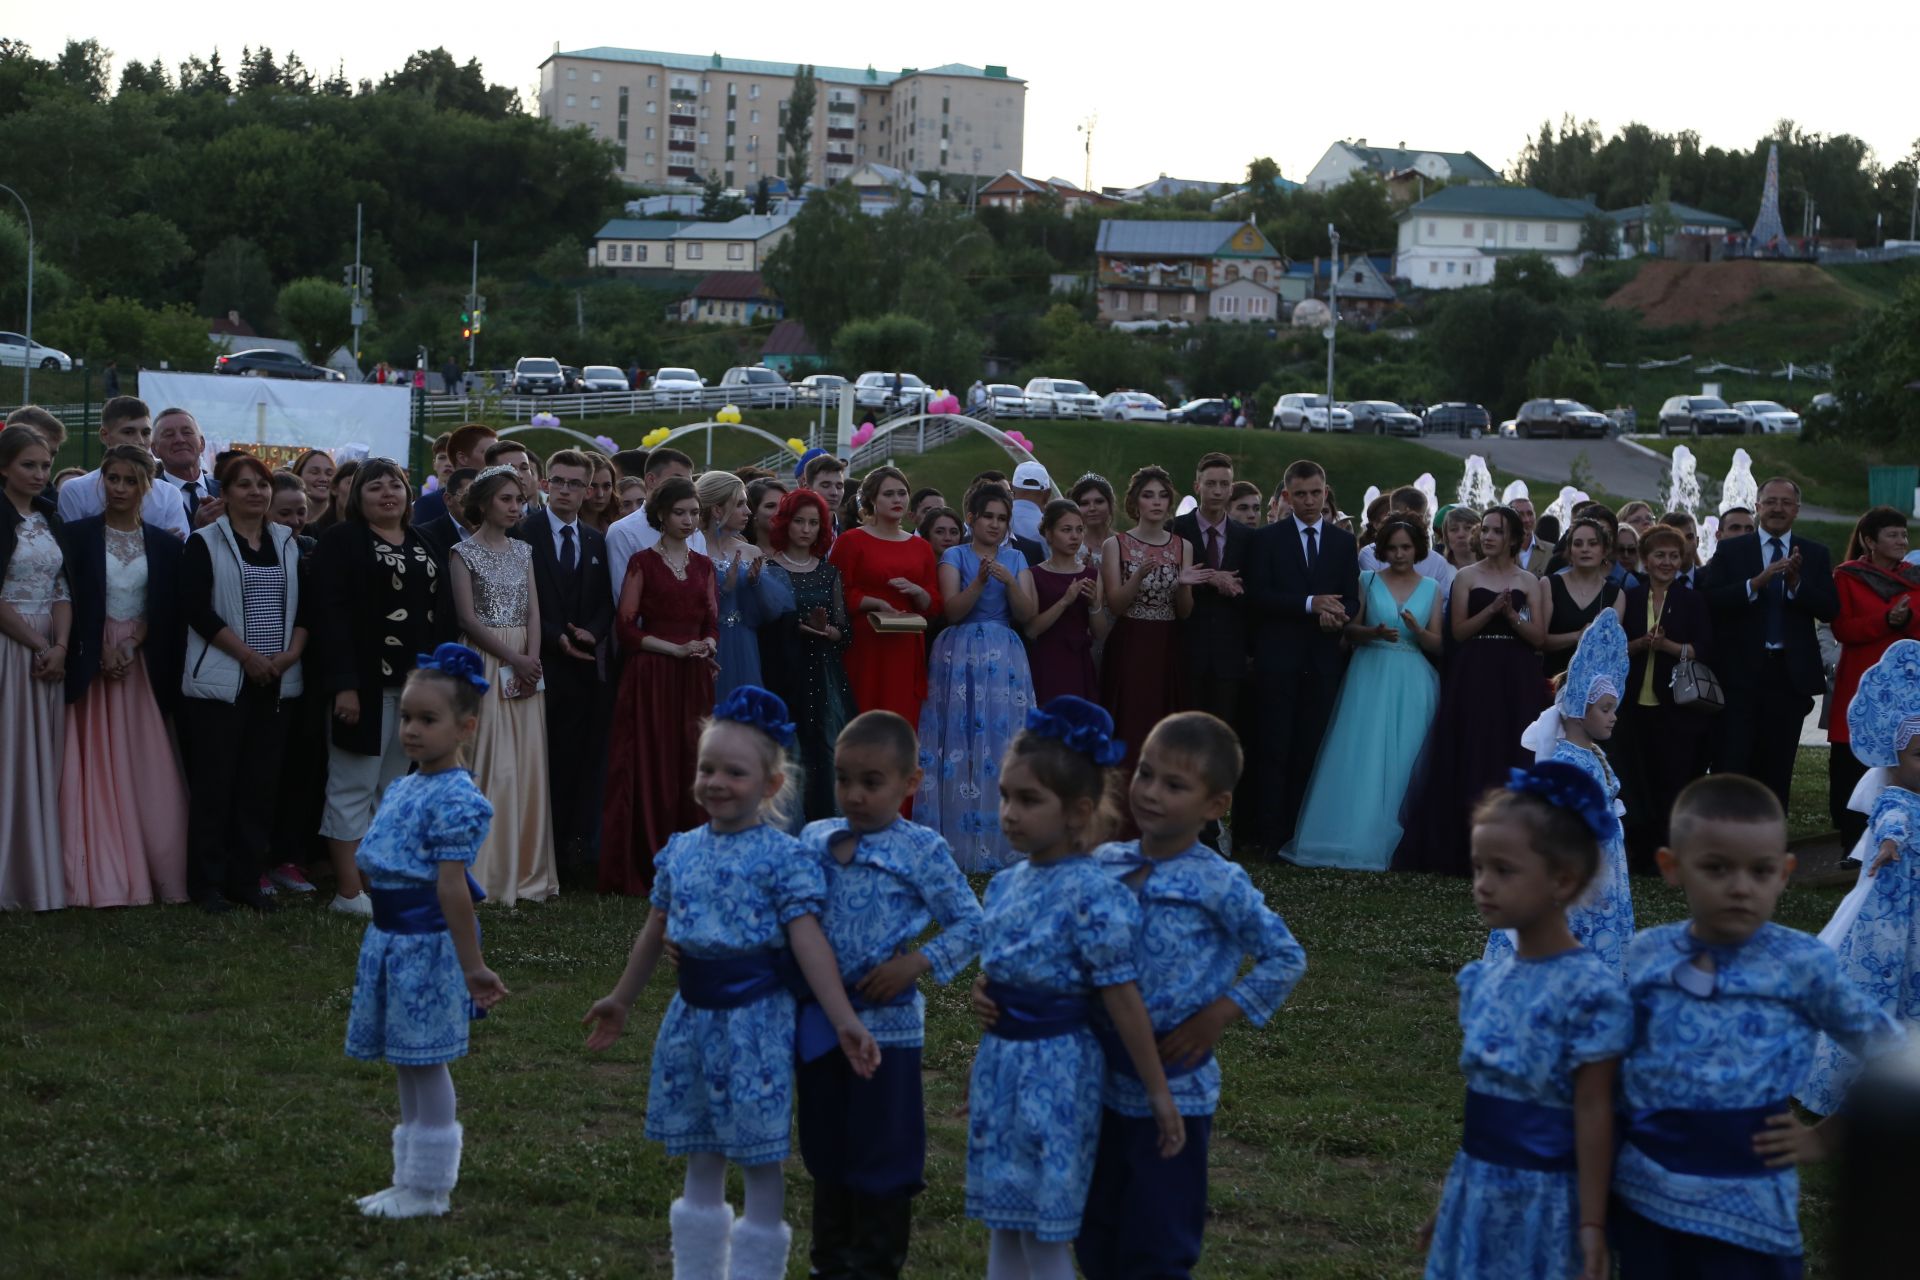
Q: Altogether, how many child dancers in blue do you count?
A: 9